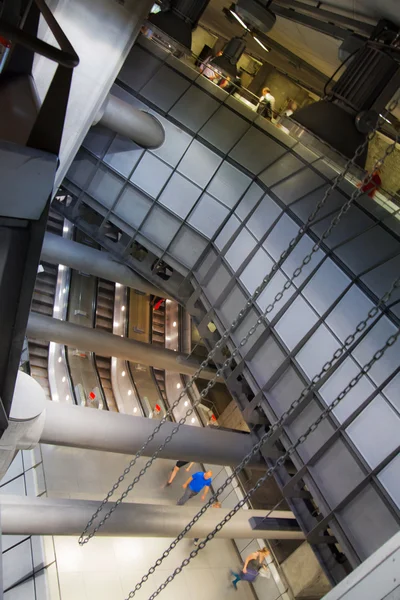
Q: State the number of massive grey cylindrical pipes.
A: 5